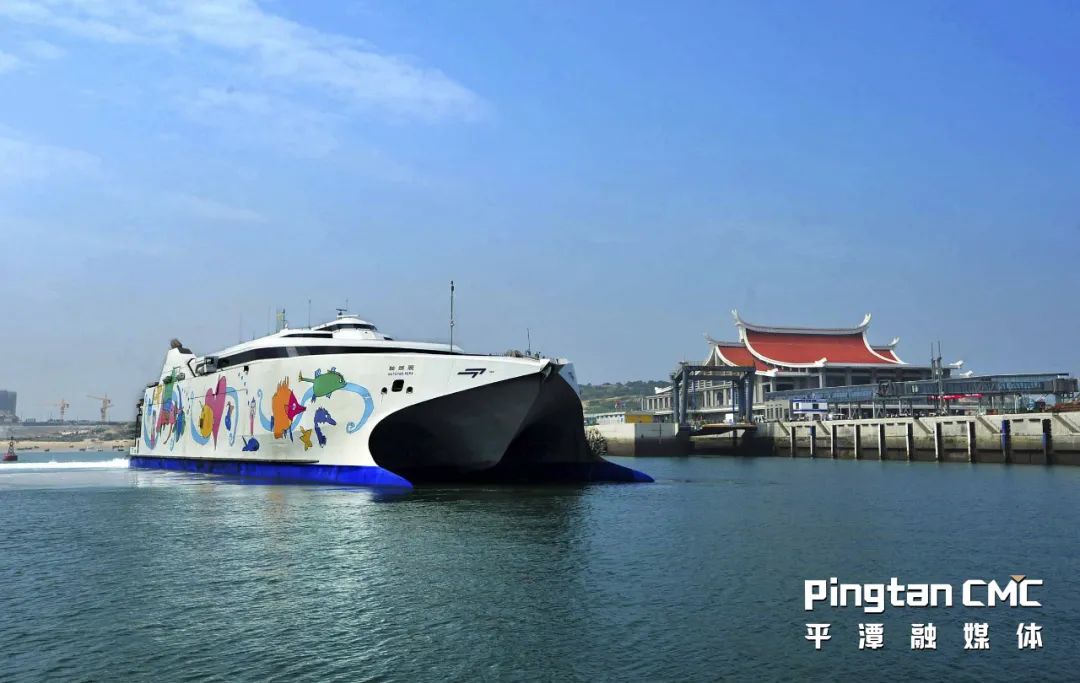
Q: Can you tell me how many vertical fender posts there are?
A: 10